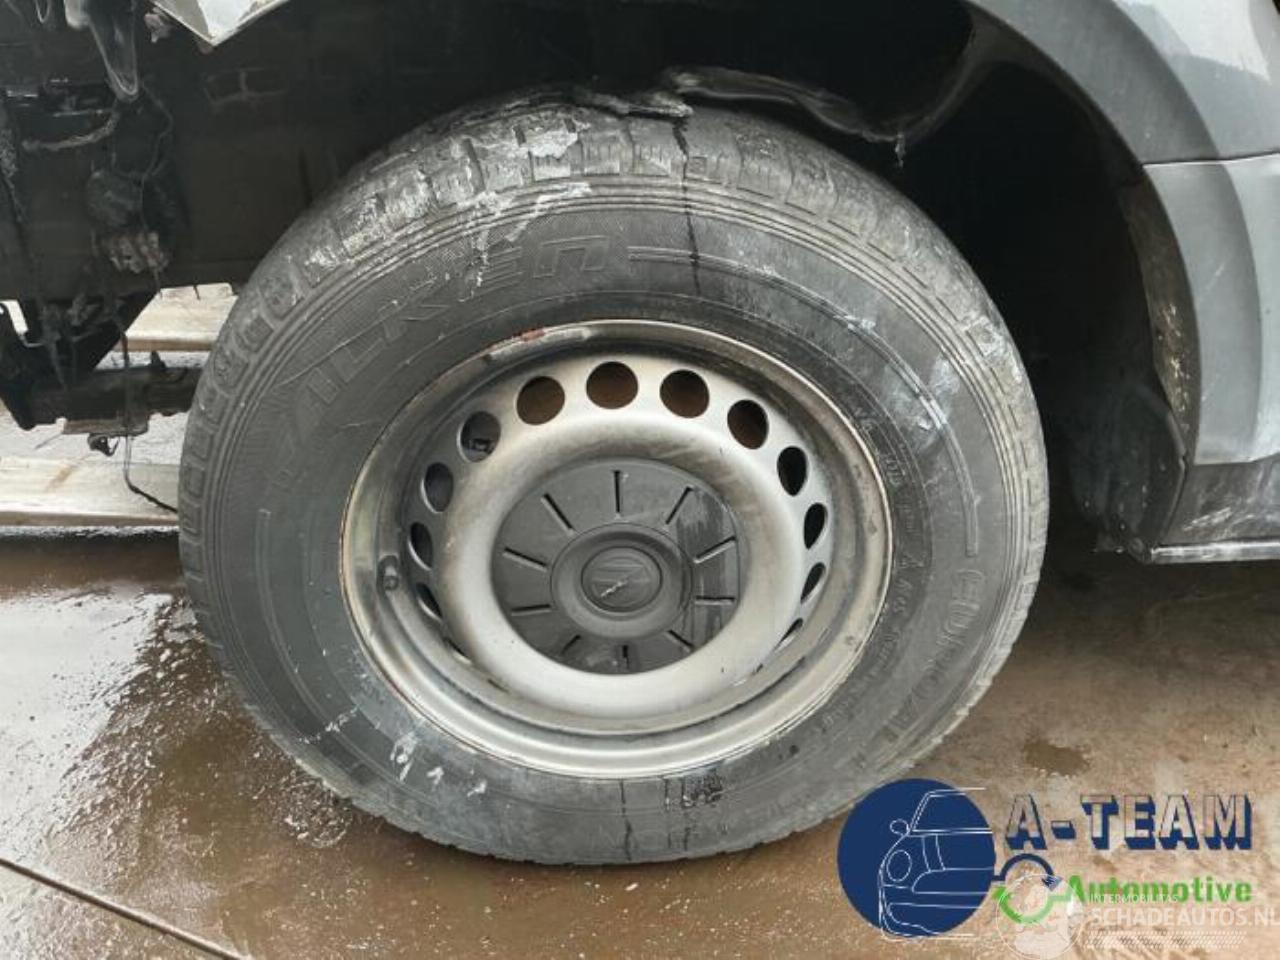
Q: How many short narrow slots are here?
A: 10